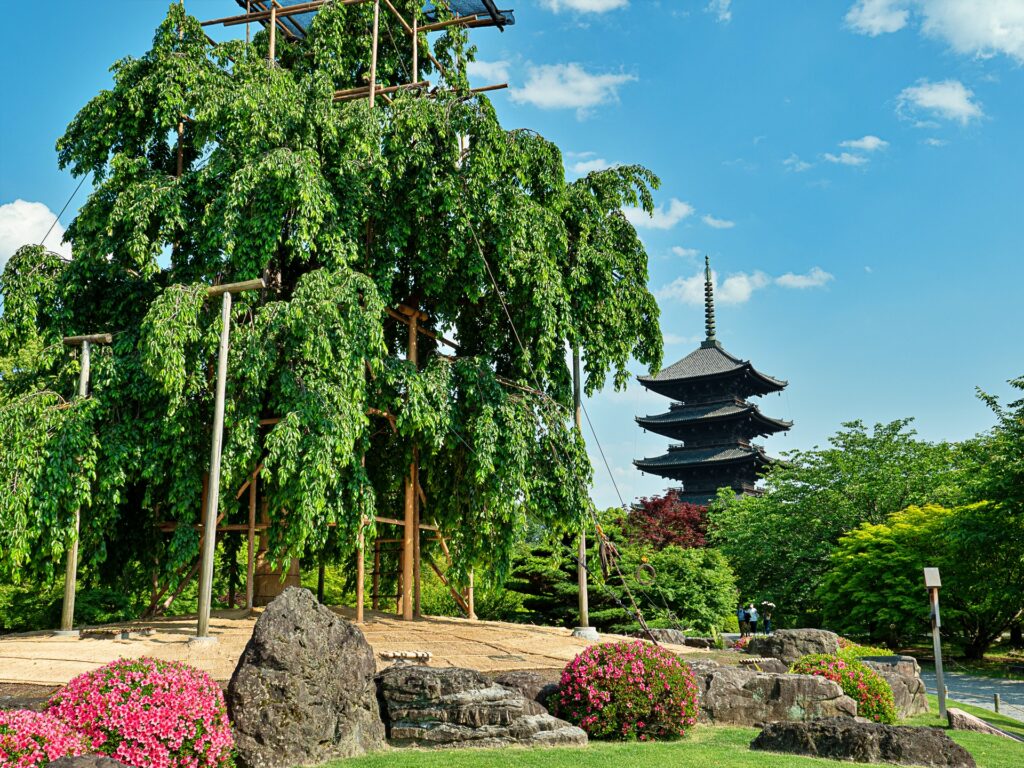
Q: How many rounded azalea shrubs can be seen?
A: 4